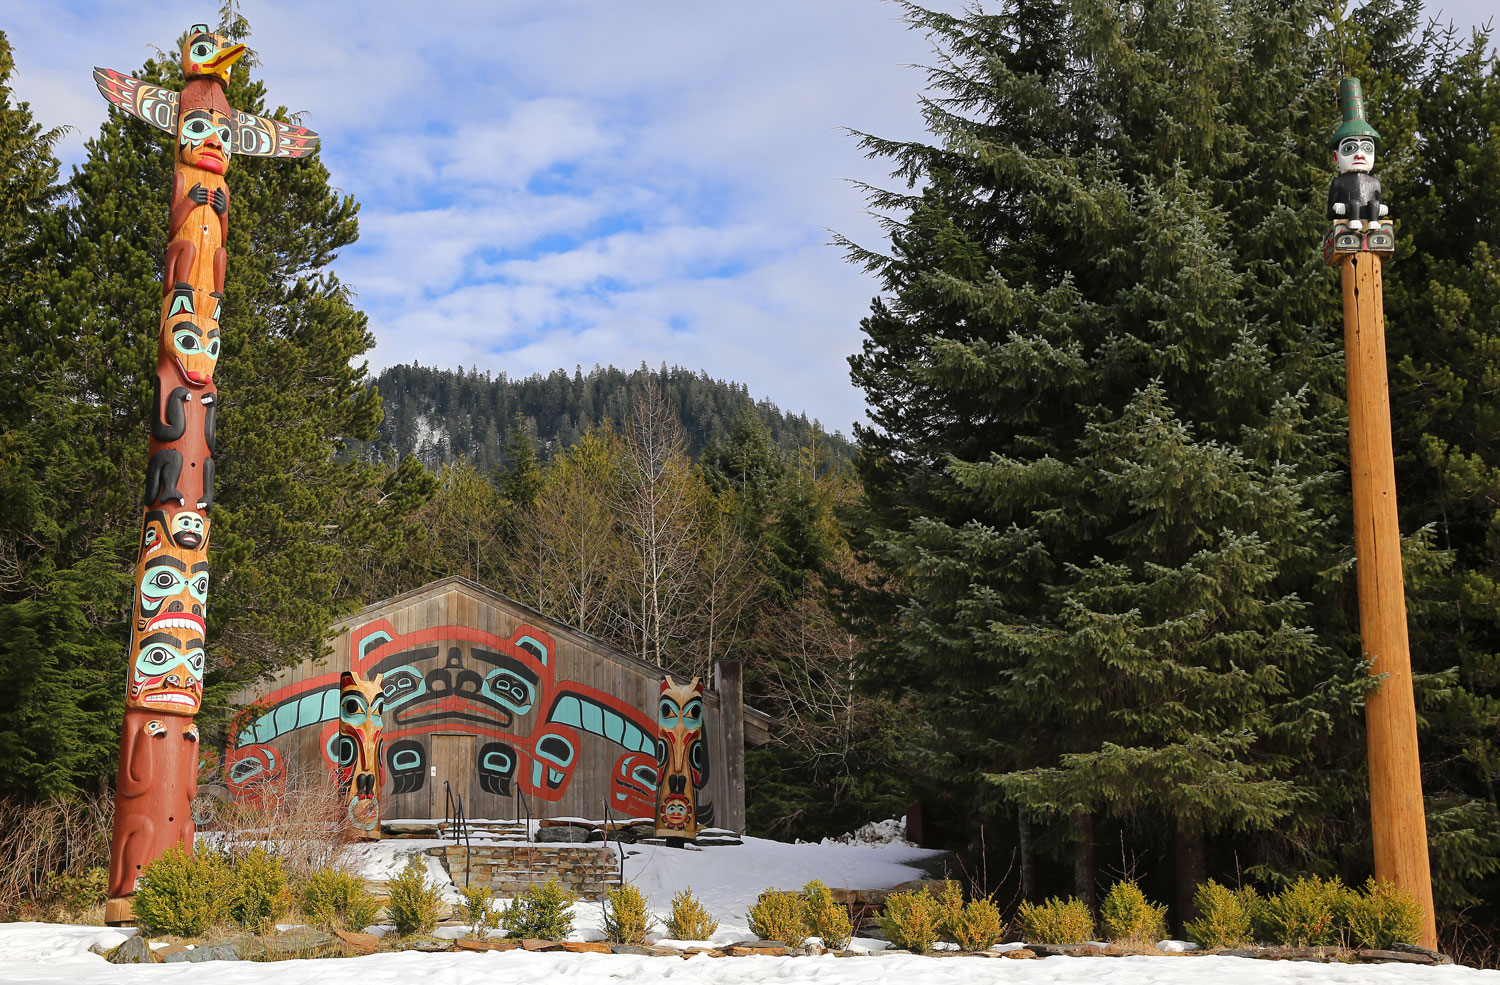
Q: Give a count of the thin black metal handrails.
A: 4